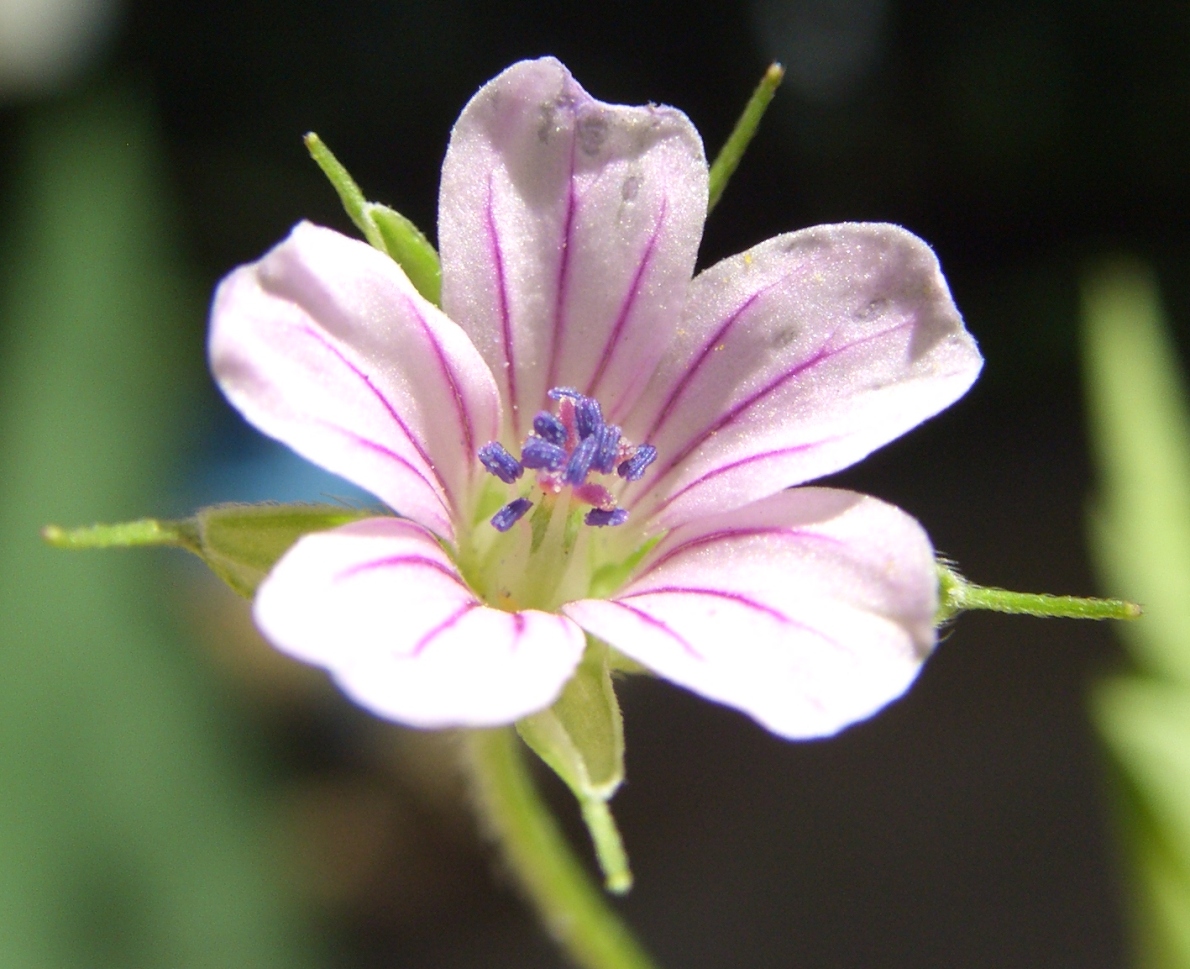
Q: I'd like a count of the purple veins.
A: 15